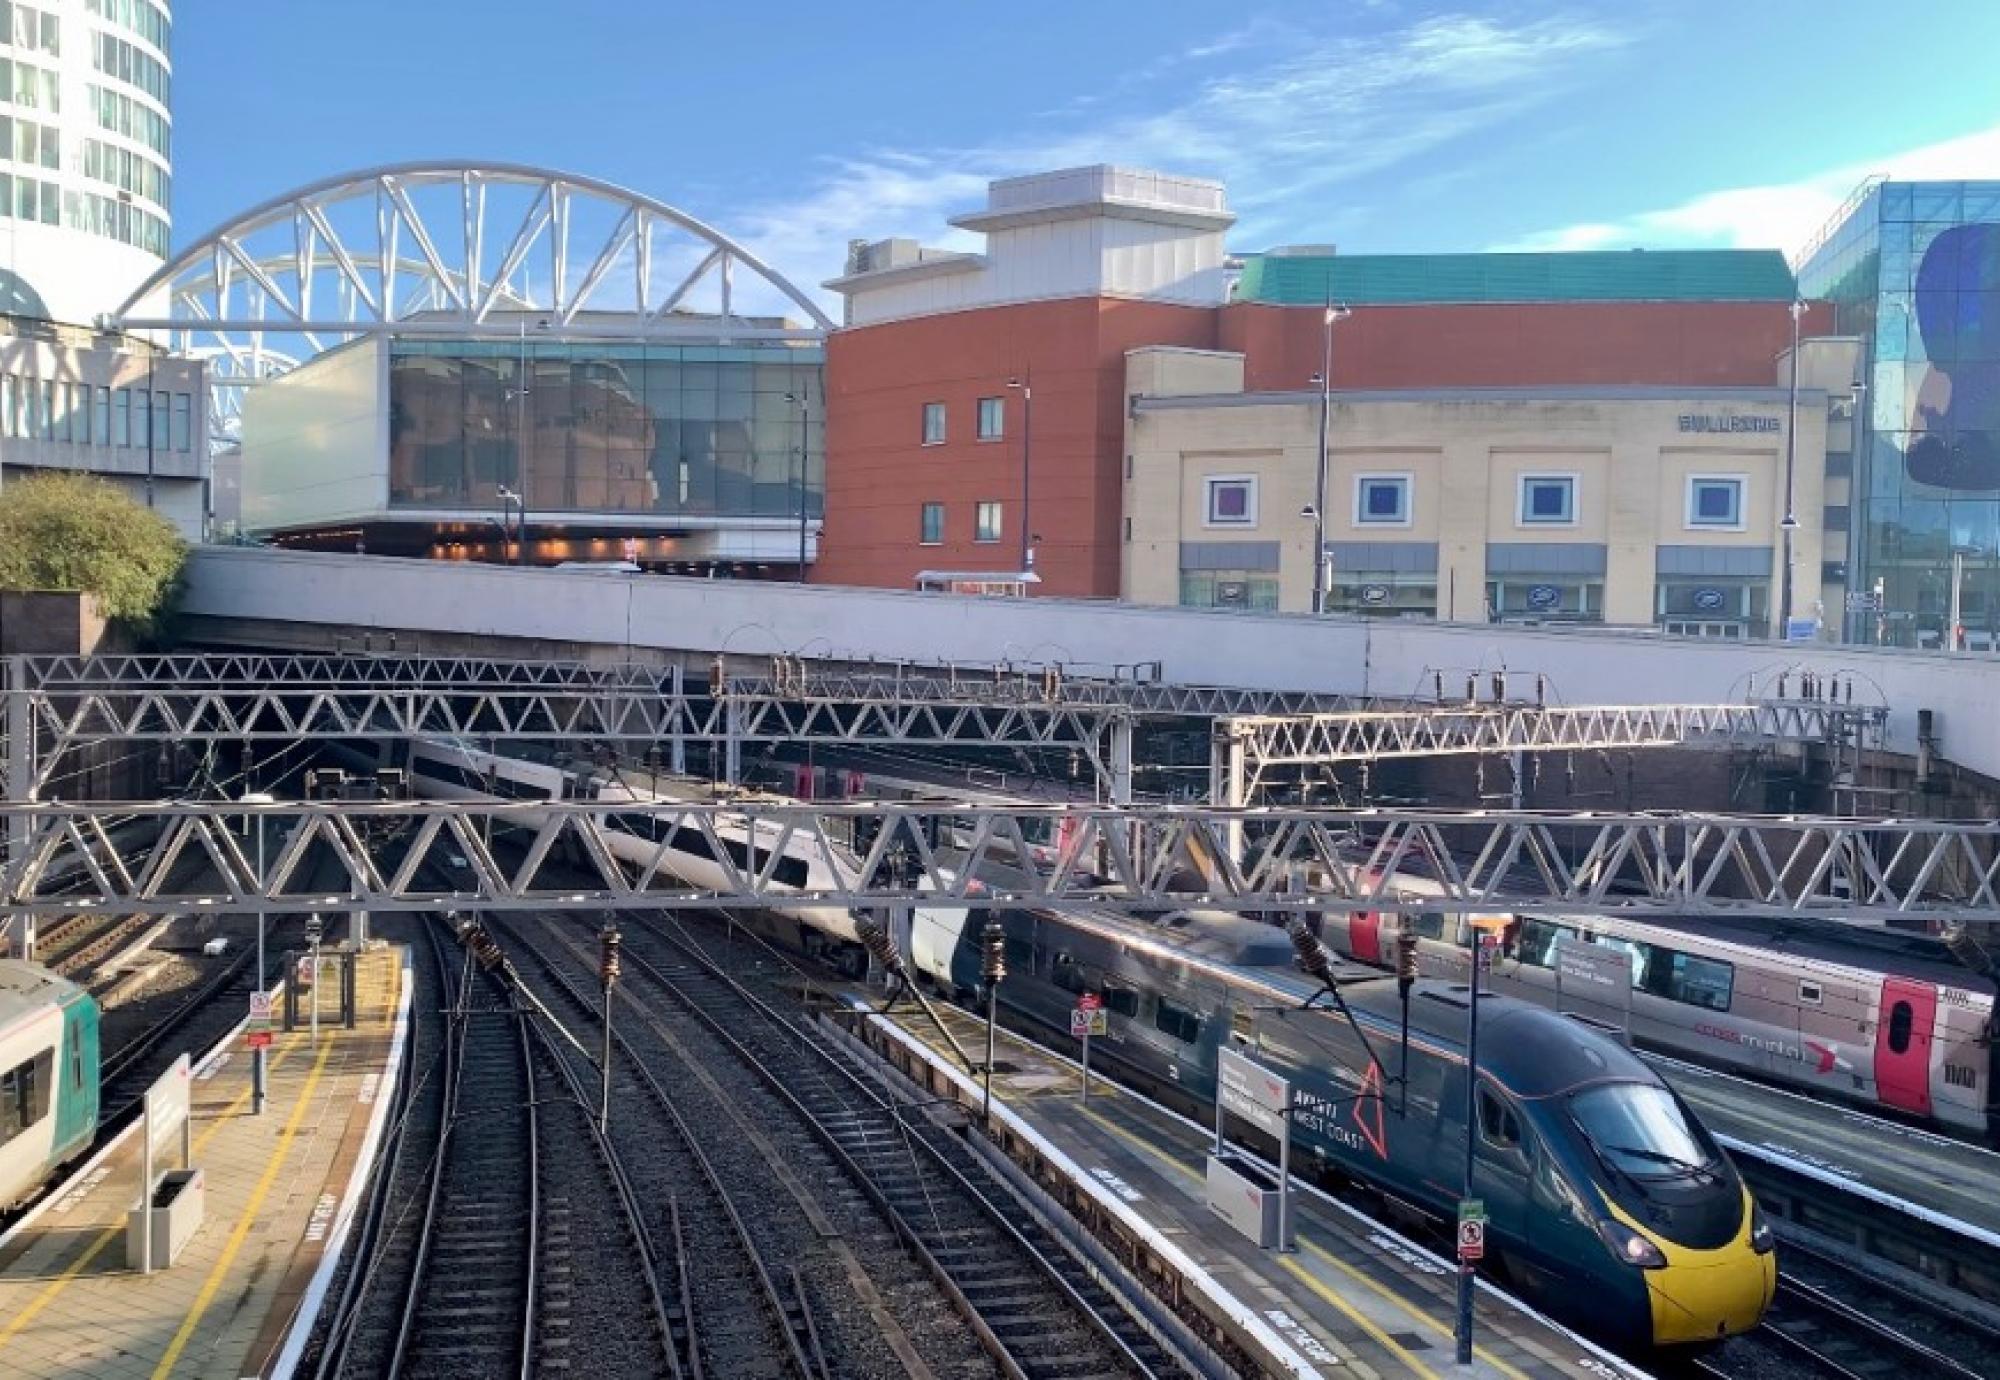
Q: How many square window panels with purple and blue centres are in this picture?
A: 4